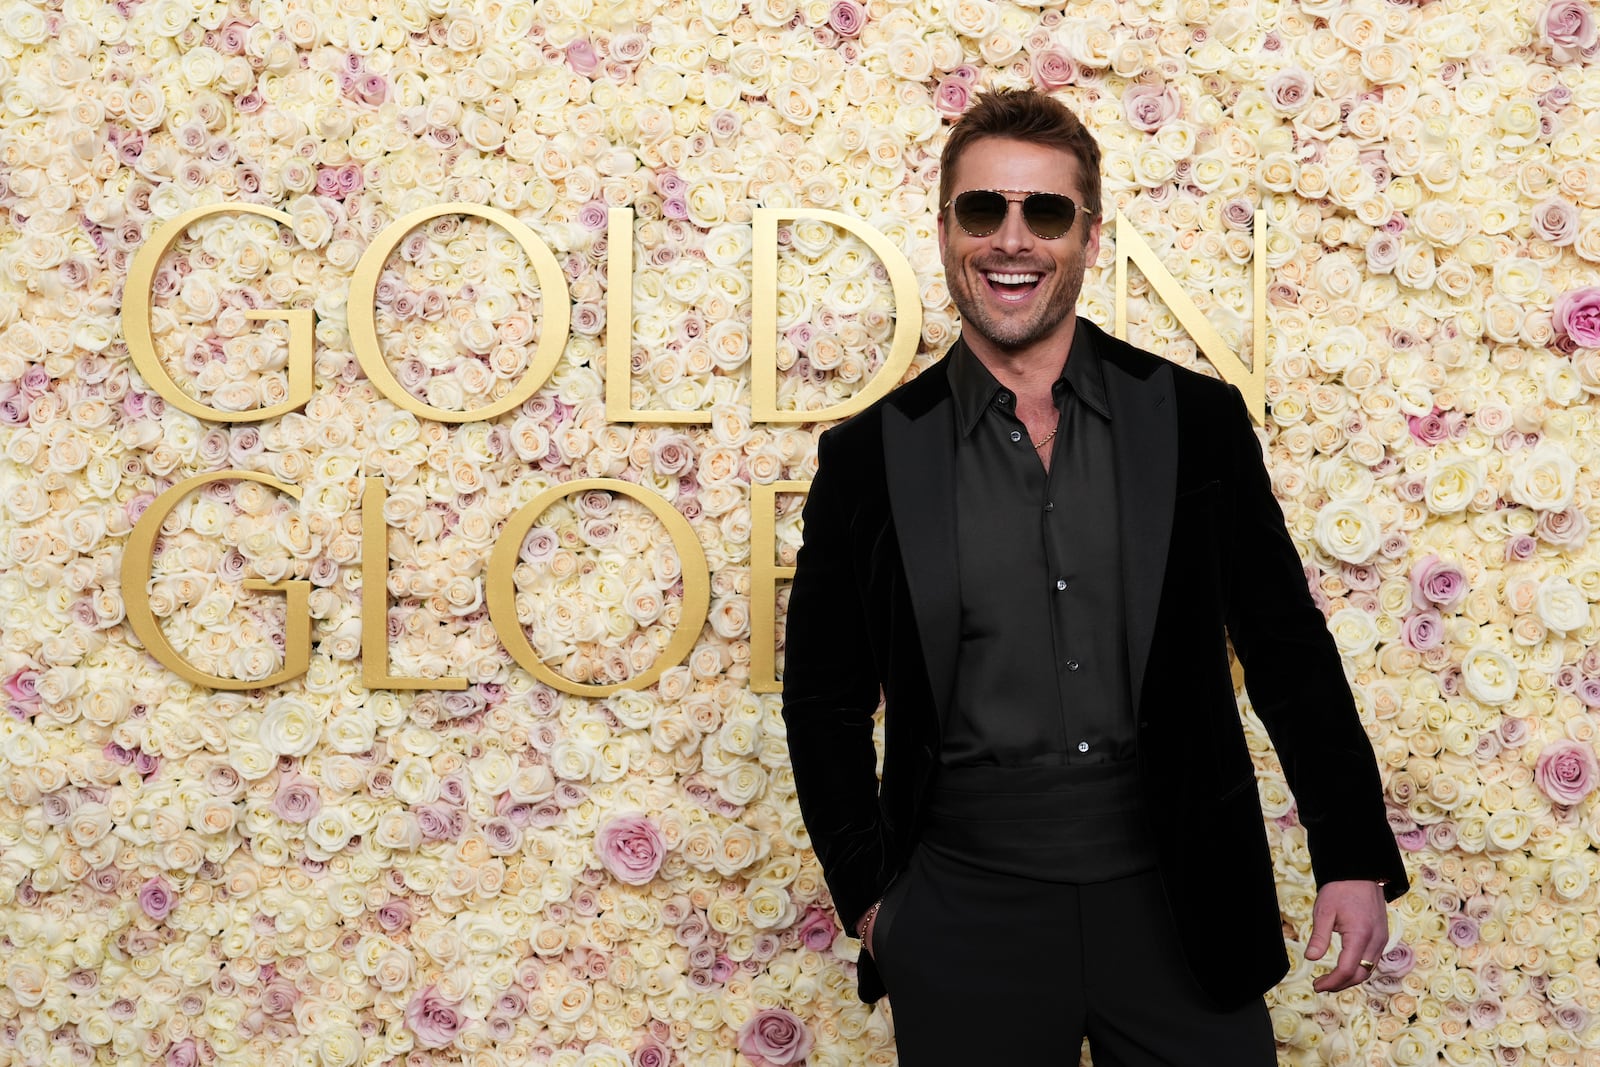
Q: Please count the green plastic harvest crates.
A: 0